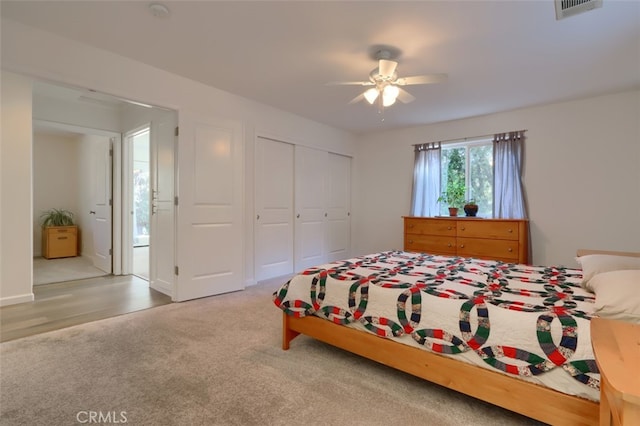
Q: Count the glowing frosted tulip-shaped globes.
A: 3